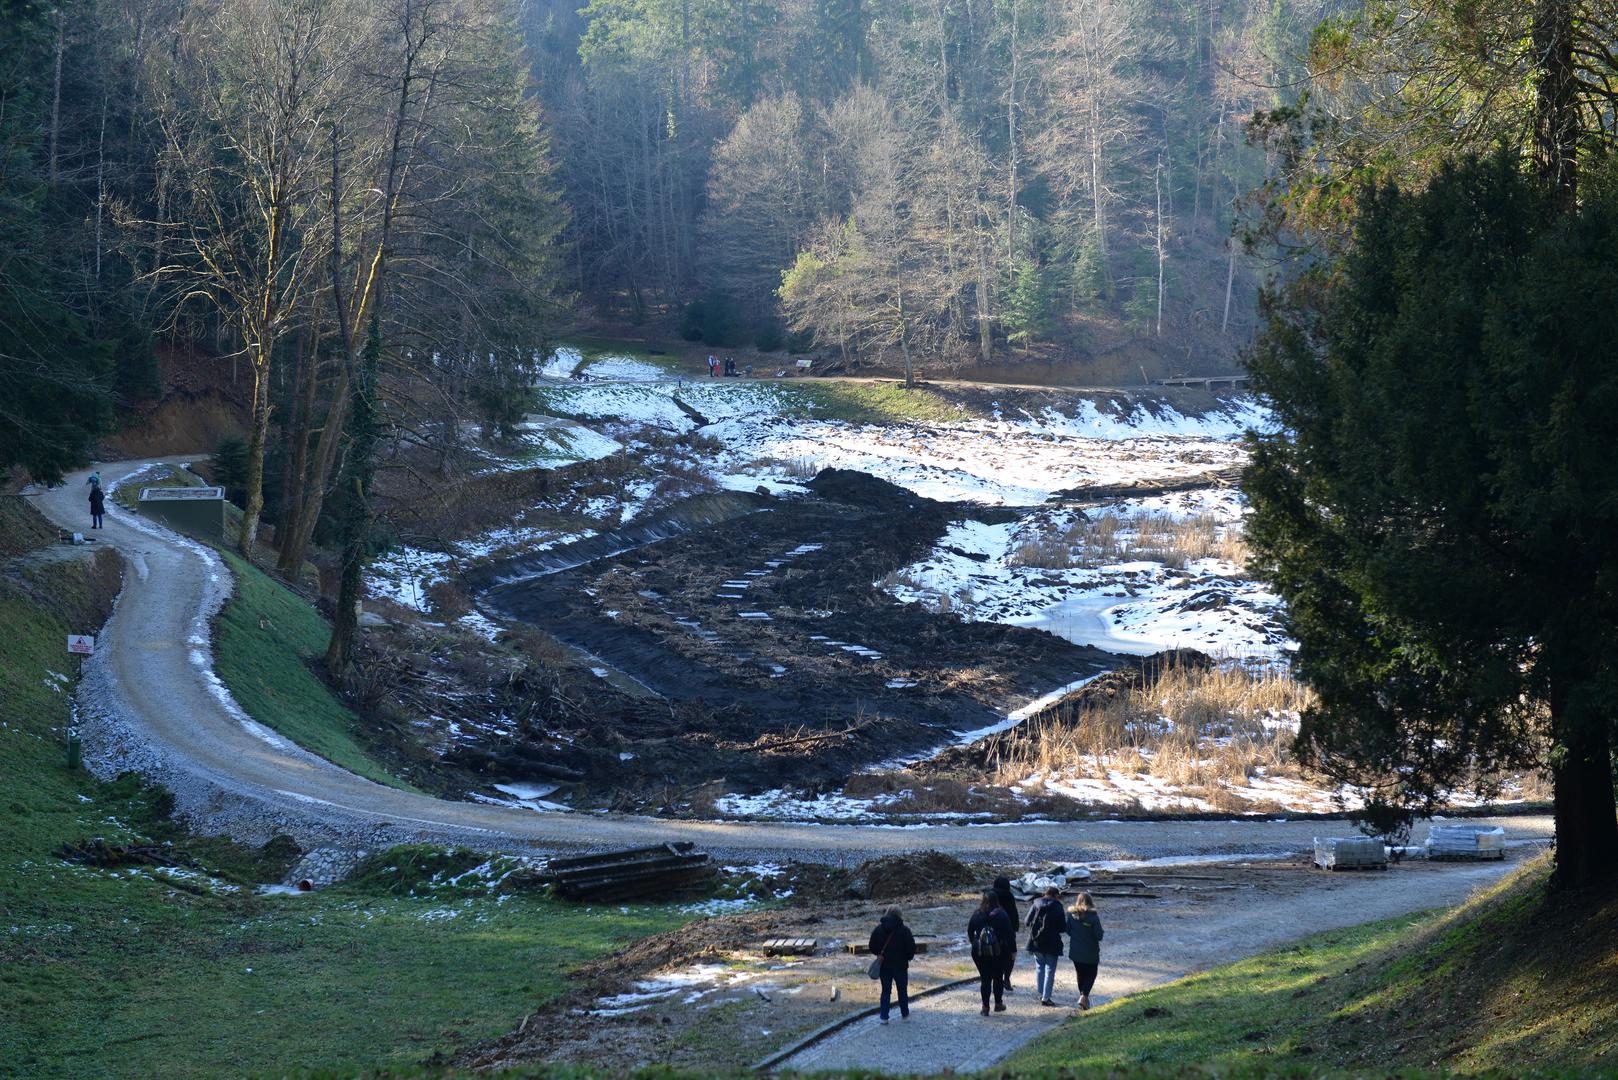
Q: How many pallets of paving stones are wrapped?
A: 2